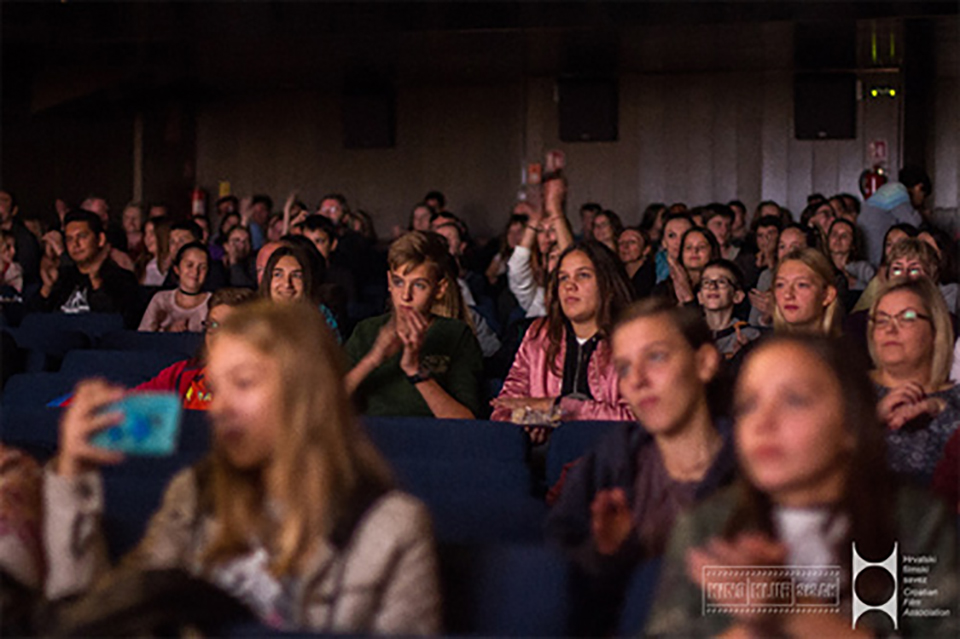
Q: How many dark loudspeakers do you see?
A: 3